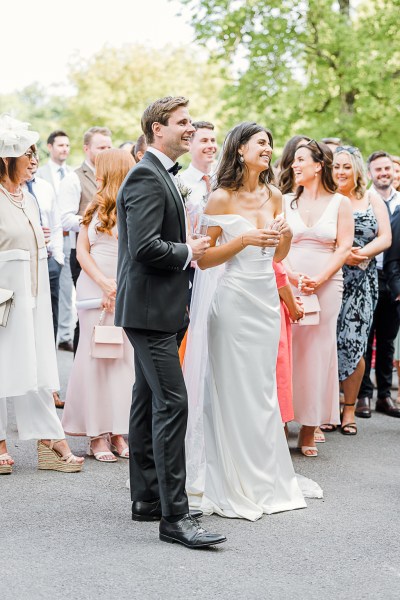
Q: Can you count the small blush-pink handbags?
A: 2